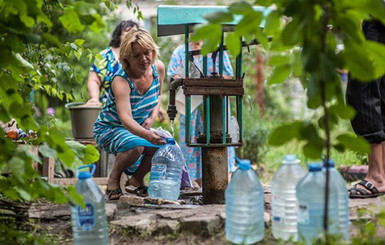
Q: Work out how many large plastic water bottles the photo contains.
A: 6